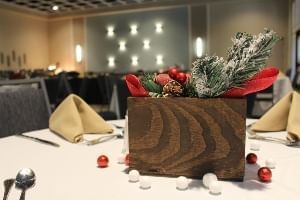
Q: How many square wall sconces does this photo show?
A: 8